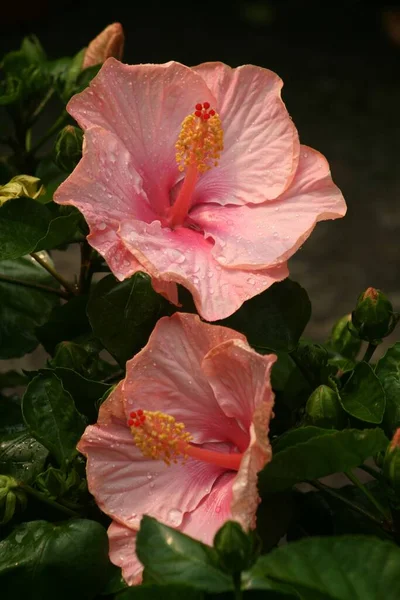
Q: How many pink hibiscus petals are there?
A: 10